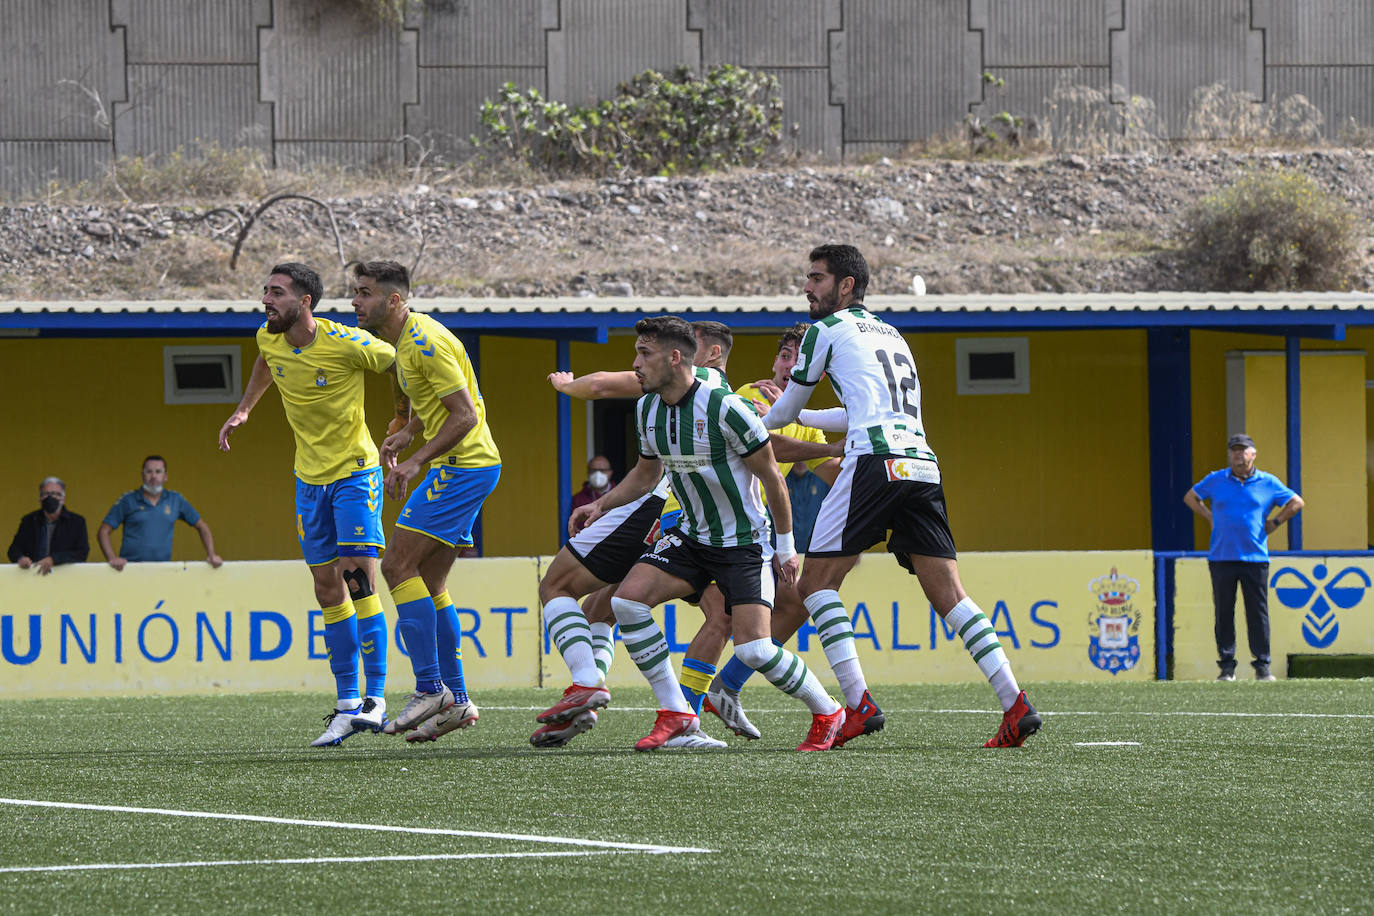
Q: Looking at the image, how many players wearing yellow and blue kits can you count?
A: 3